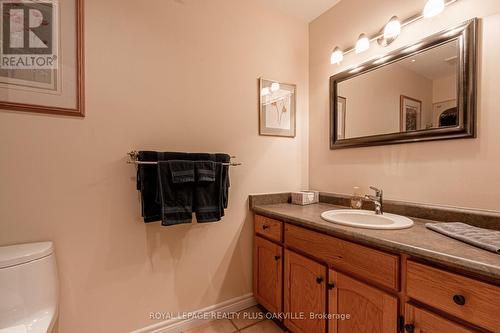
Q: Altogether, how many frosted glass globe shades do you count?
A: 4